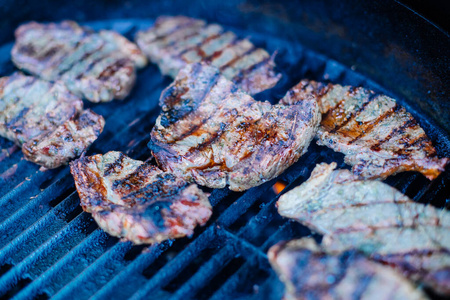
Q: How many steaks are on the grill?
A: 8